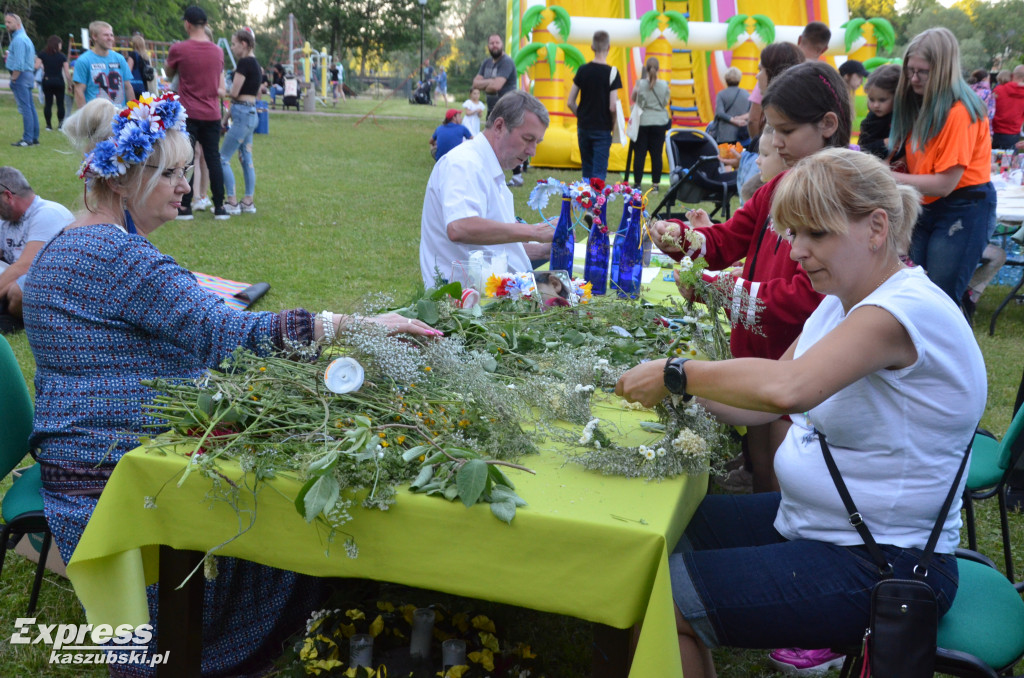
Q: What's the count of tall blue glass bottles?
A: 4